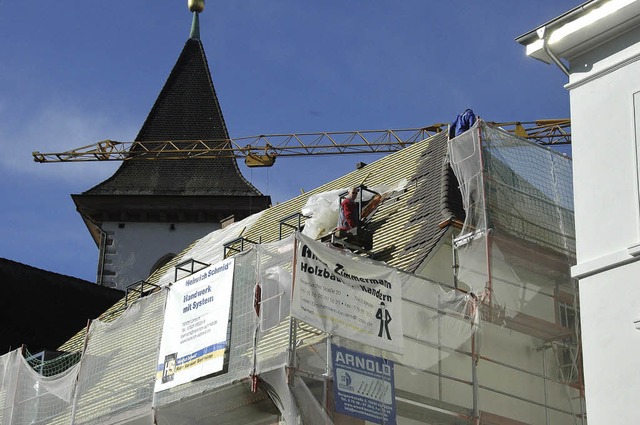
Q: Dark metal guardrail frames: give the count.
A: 5